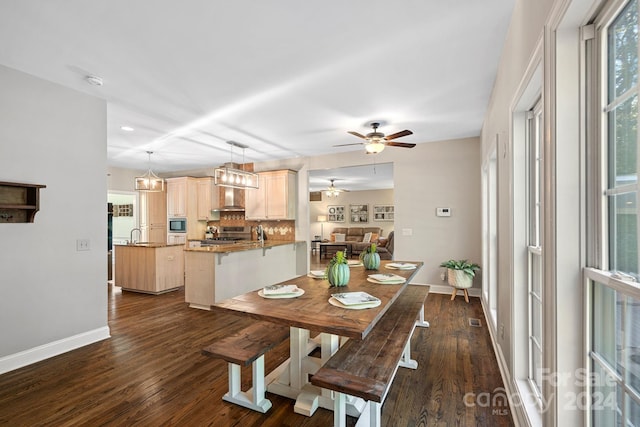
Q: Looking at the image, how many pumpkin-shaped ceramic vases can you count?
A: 2